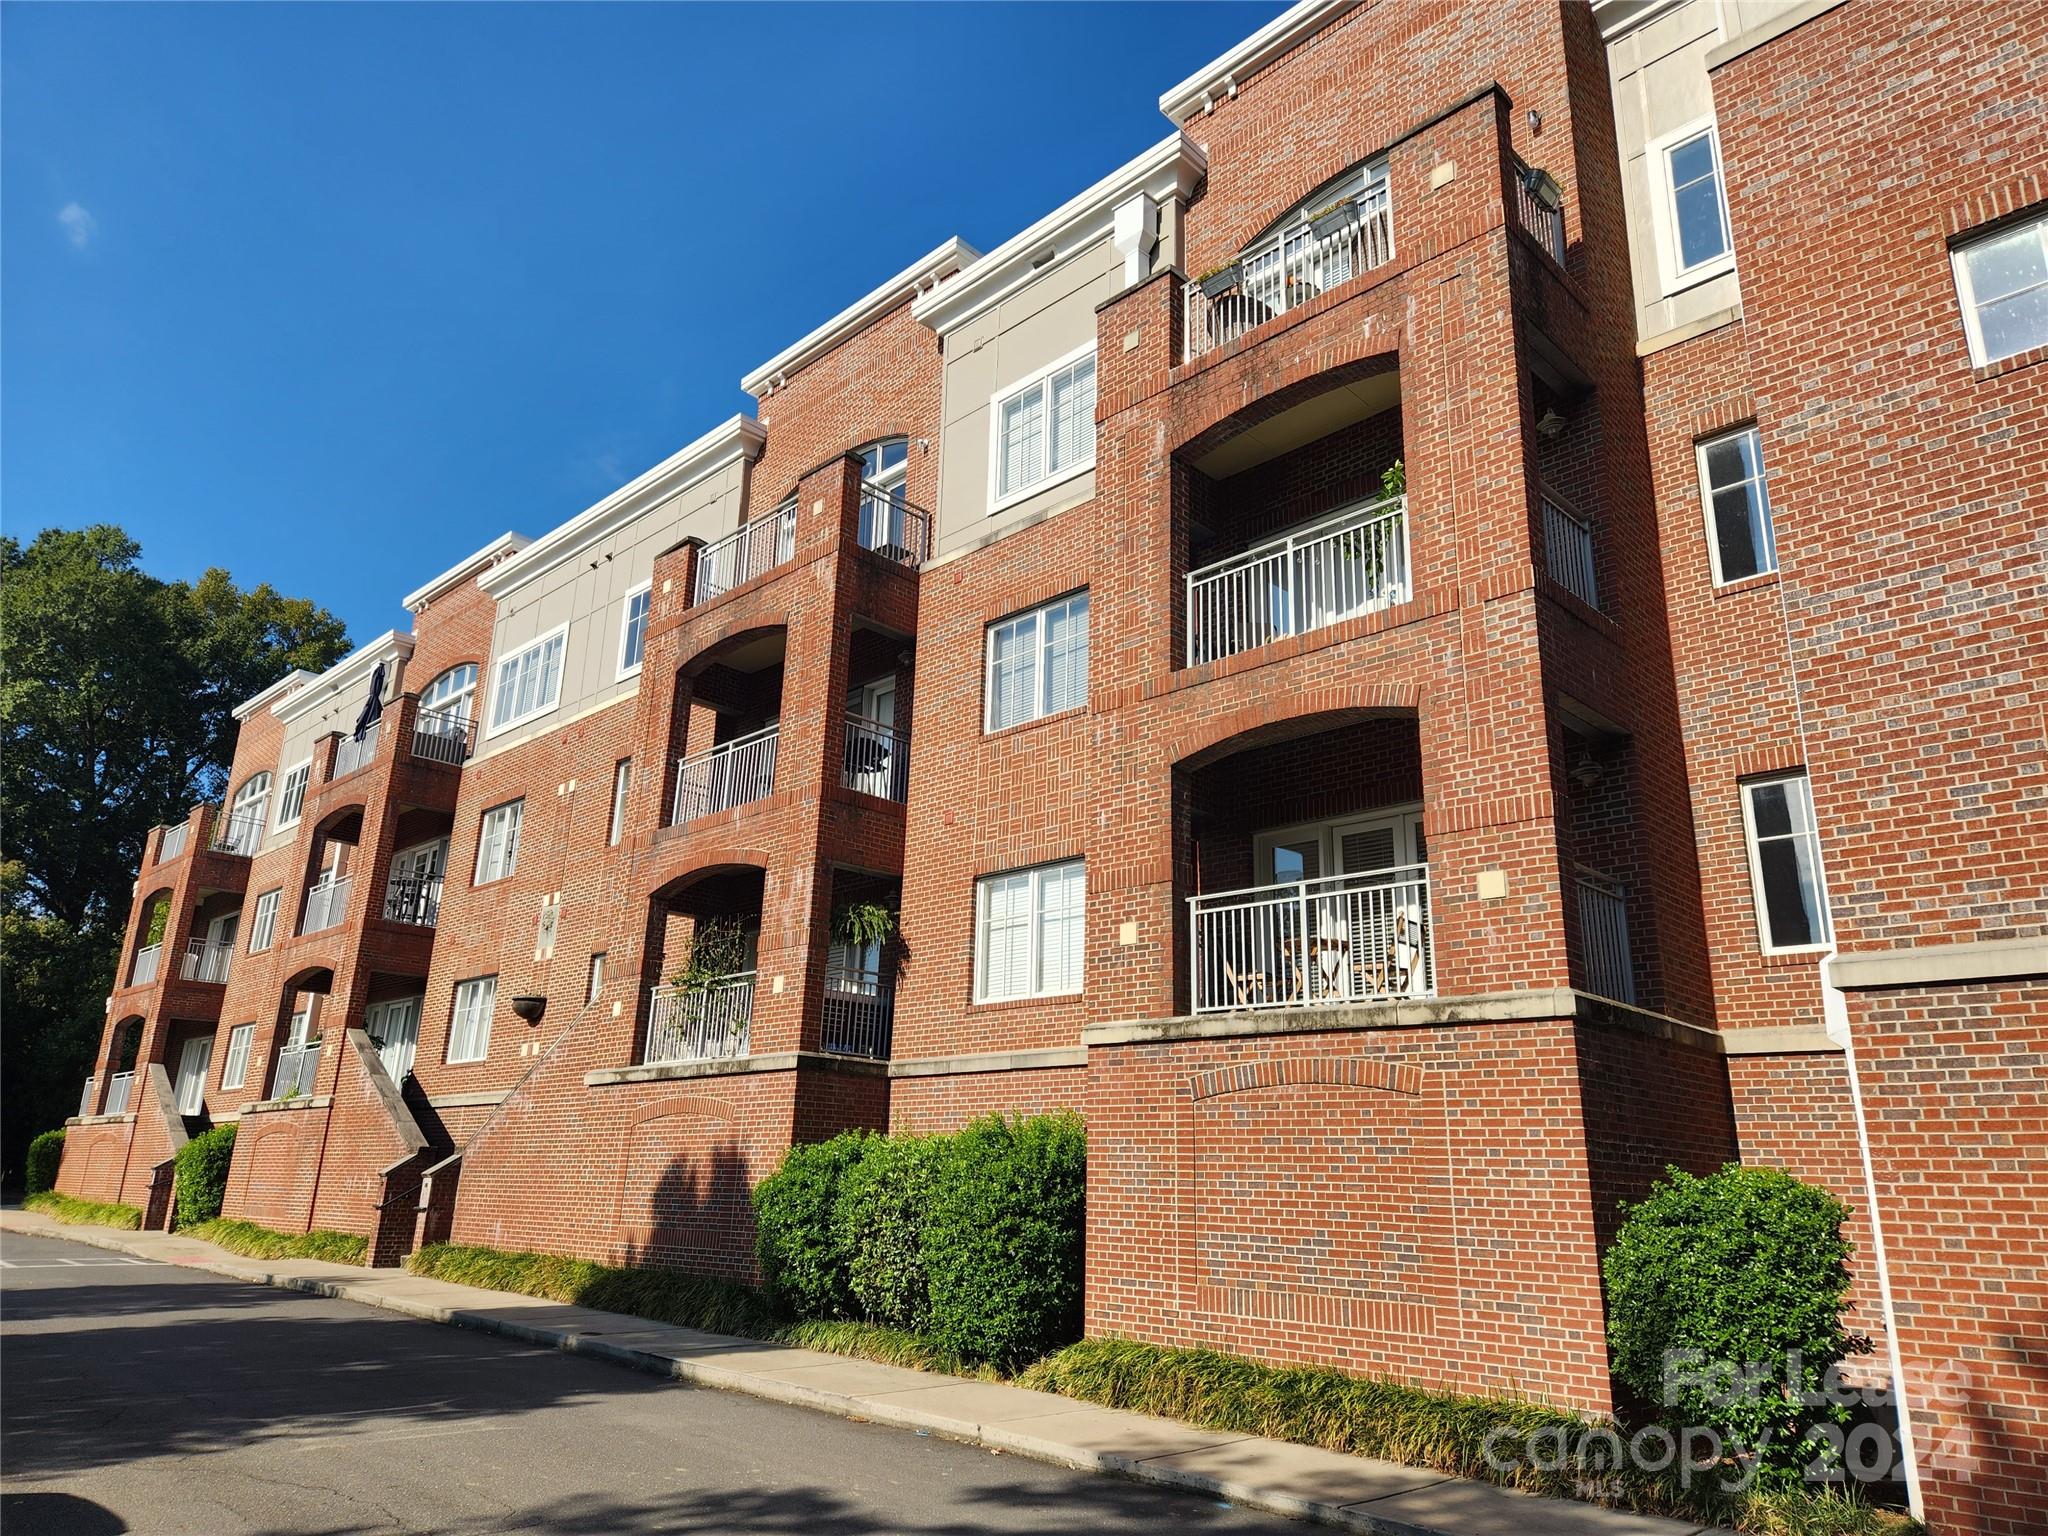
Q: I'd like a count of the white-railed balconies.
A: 12